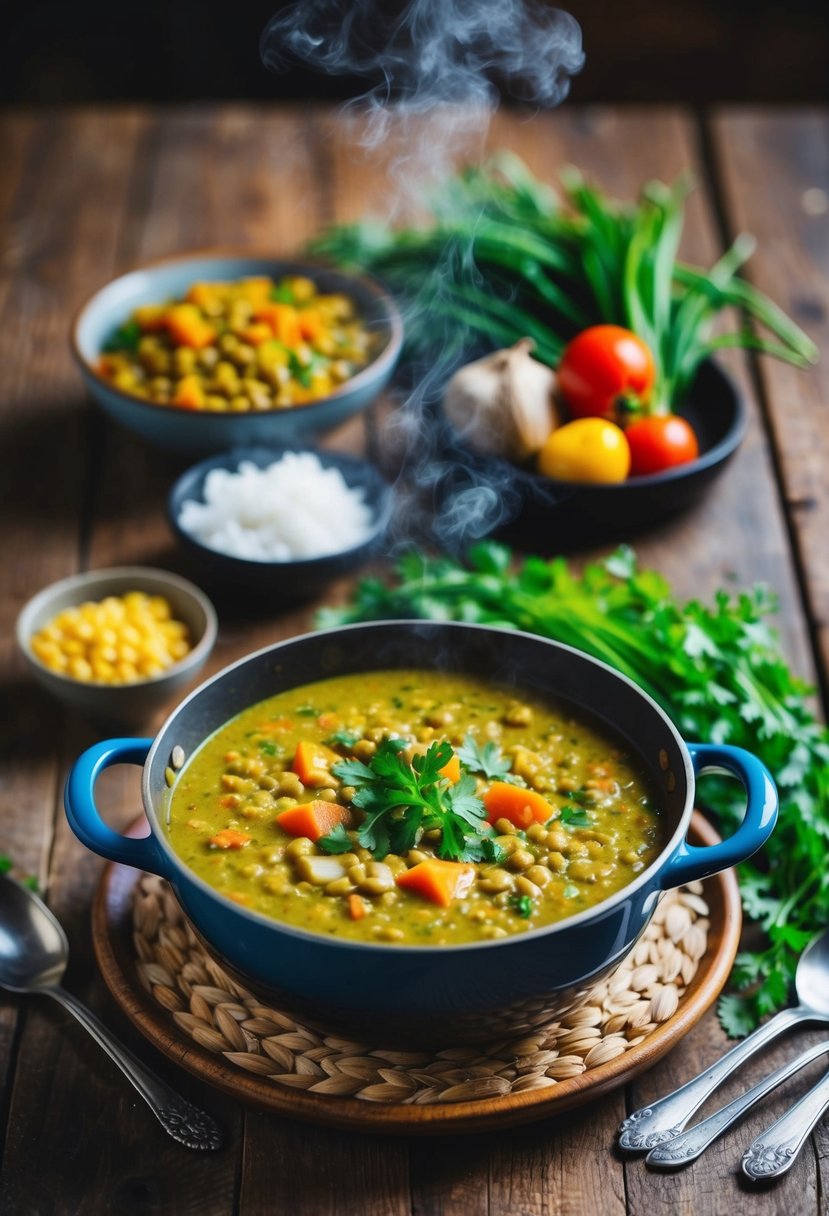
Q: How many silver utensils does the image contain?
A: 4